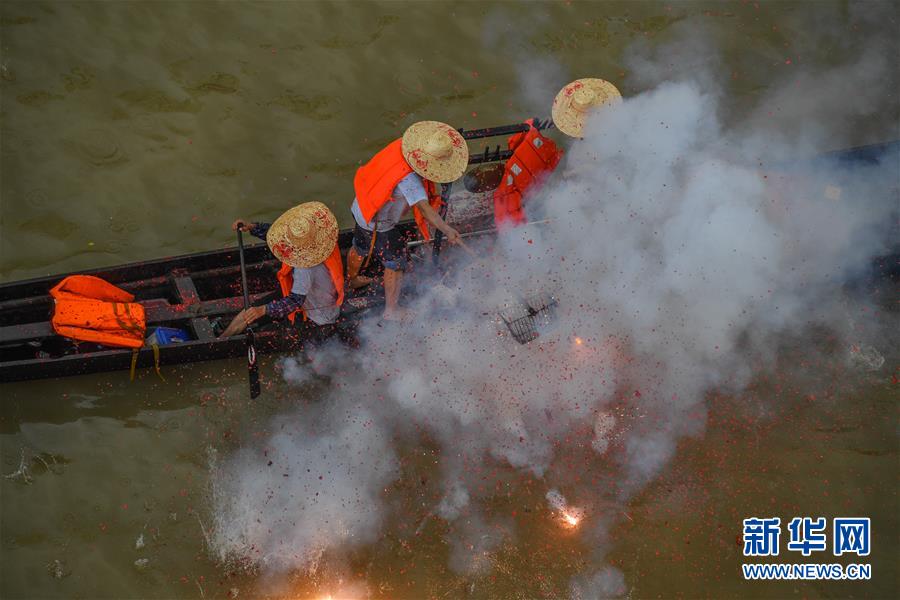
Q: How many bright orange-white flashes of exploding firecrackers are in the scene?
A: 3